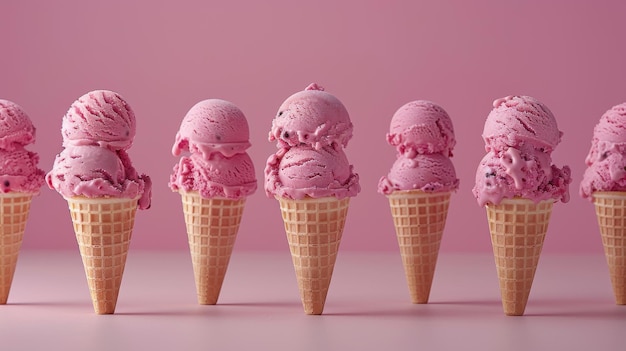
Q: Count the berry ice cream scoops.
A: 14